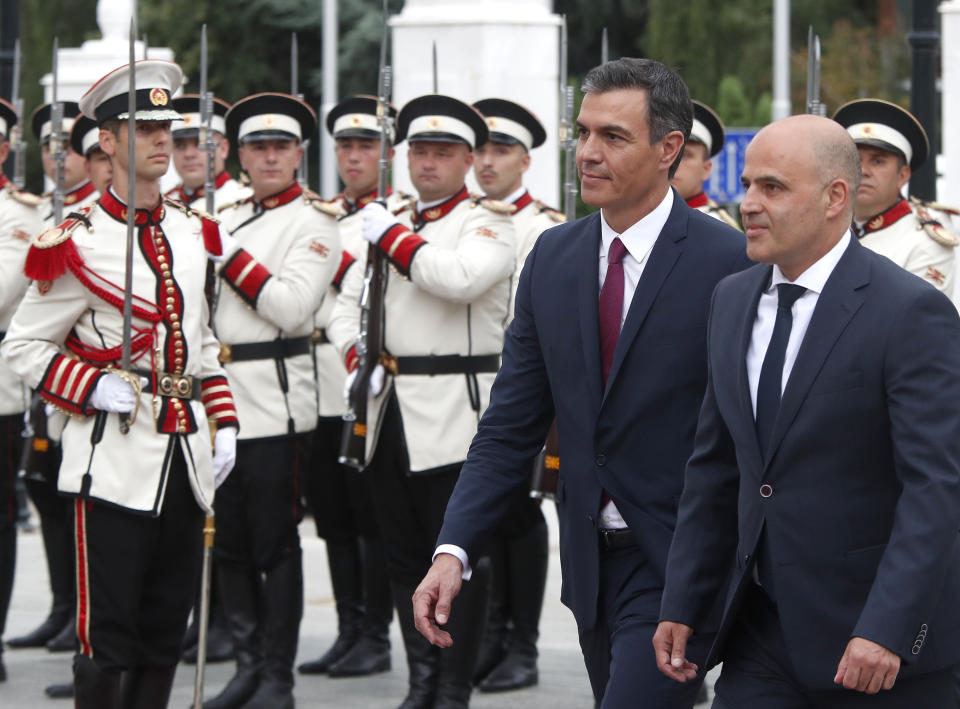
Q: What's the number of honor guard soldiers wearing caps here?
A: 11